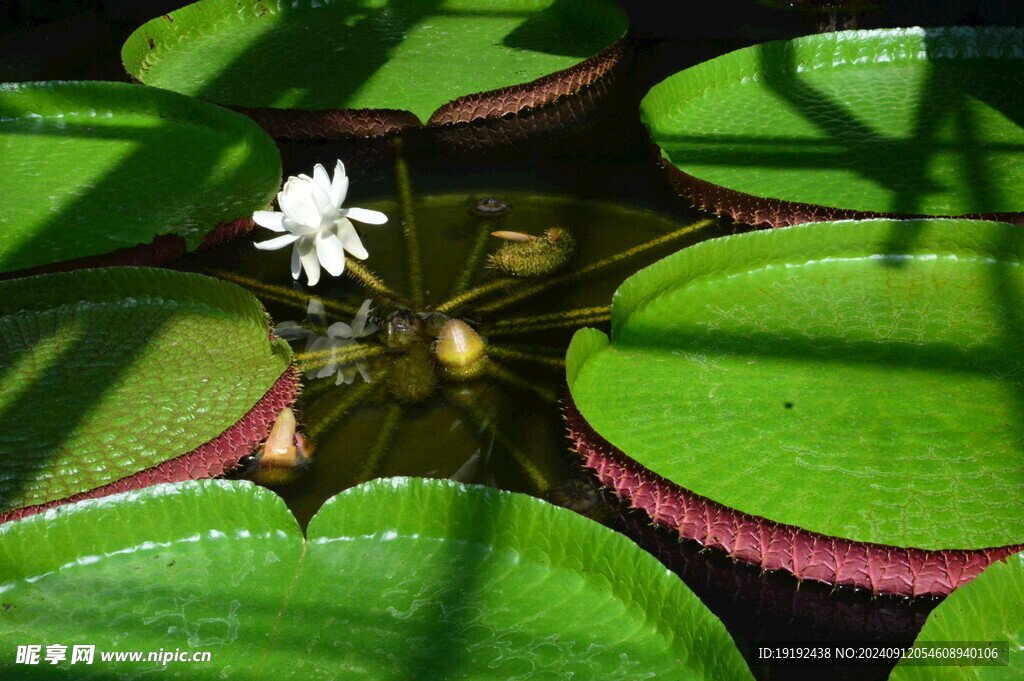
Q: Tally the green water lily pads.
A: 7